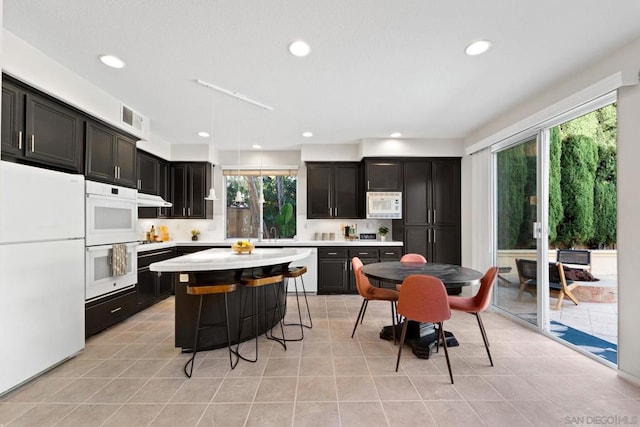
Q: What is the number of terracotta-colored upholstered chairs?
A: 4